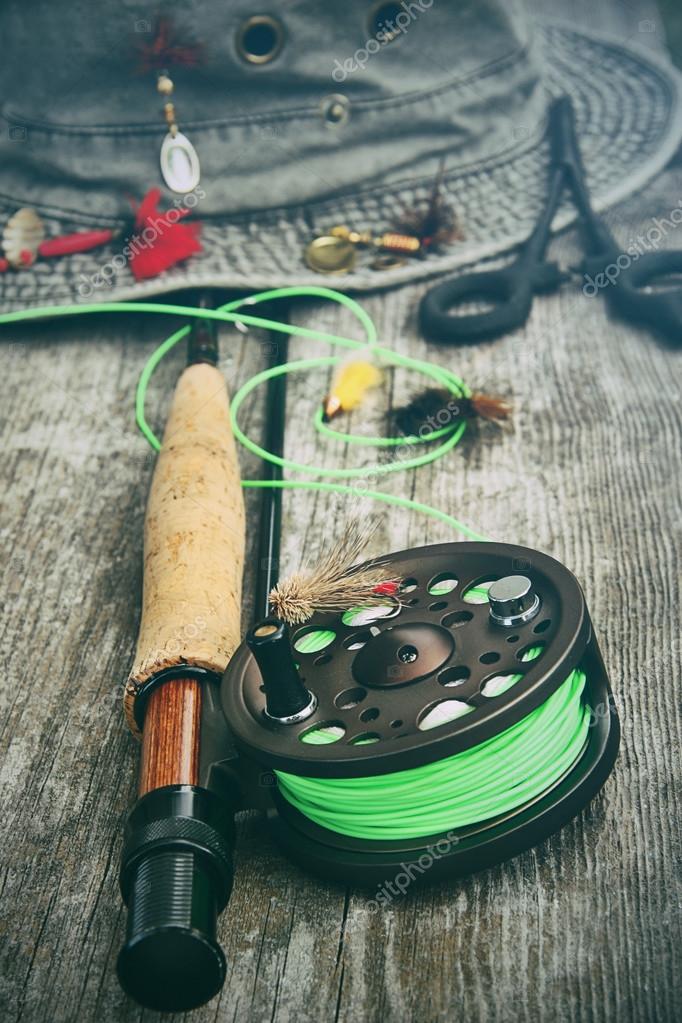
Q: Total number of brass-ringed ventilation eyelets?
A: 2